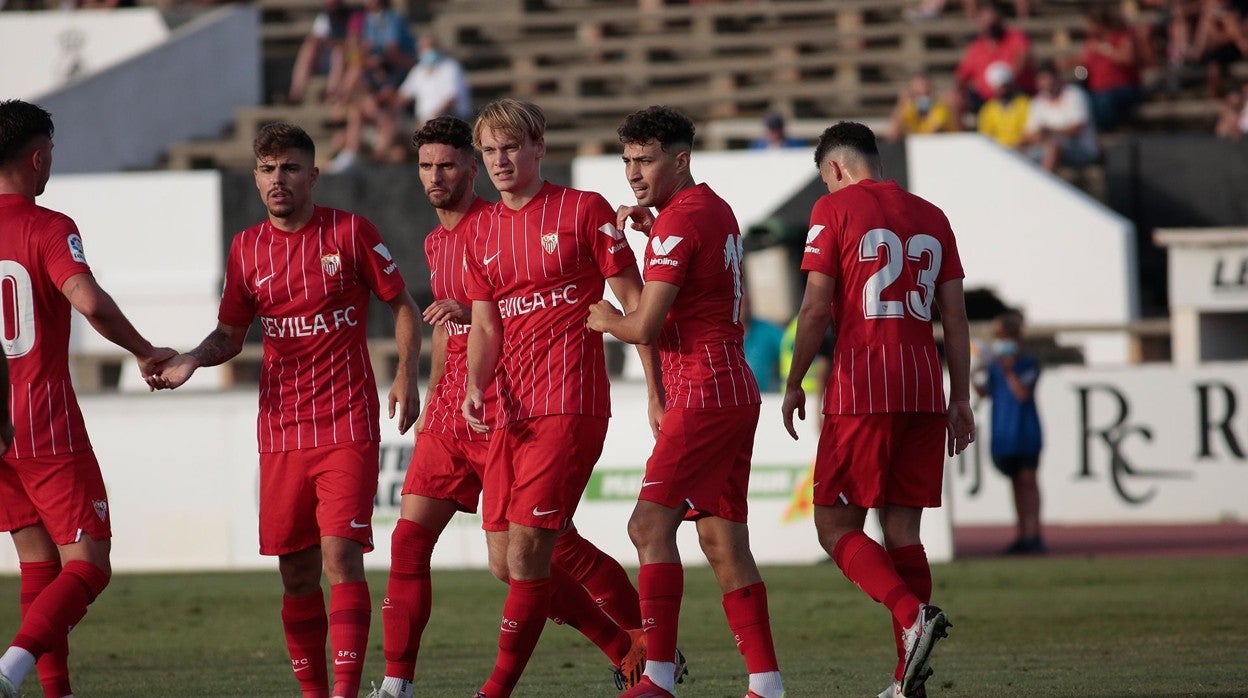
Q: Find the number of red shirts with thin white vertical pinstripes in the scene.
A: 6